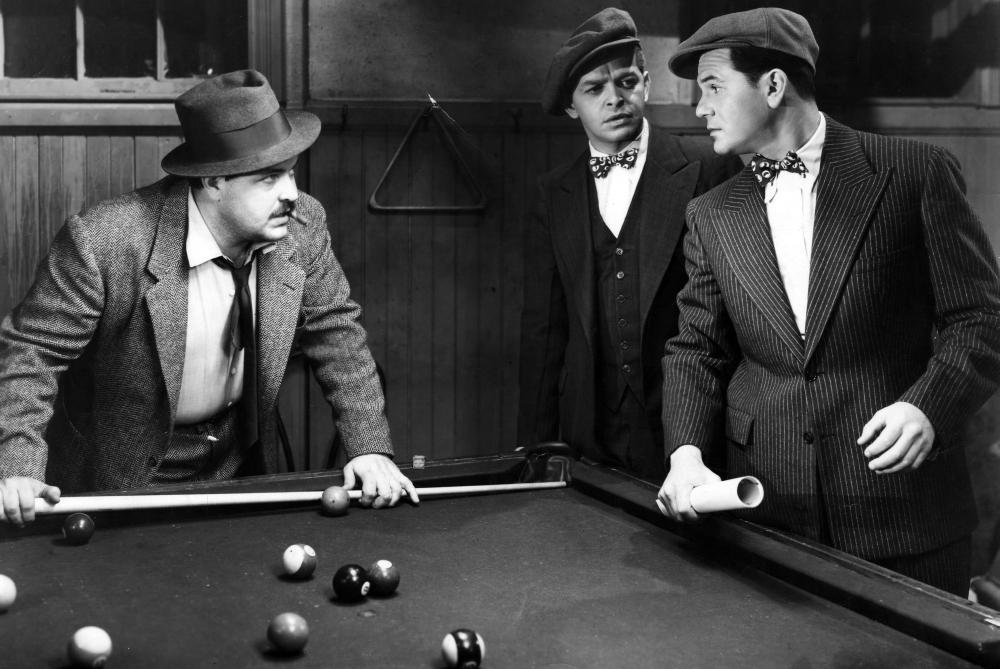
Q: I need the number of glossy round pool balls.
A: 9